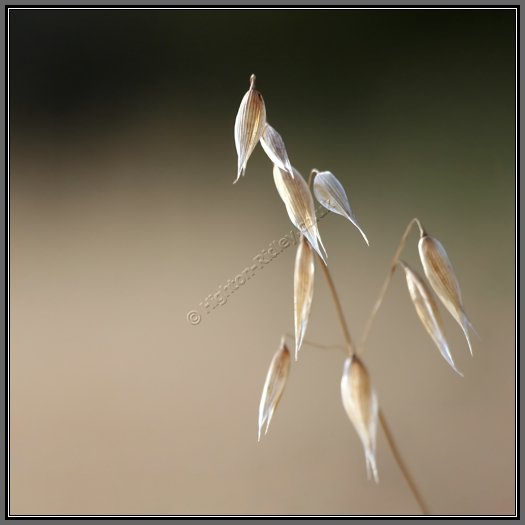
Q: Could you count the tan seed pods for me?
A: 9